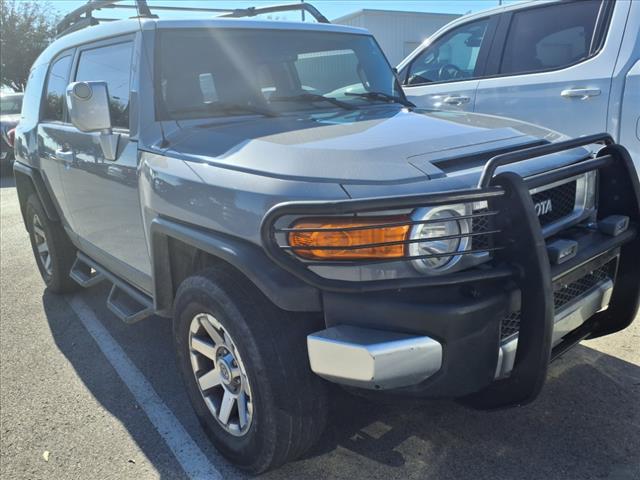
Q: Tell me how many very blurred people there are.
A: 0